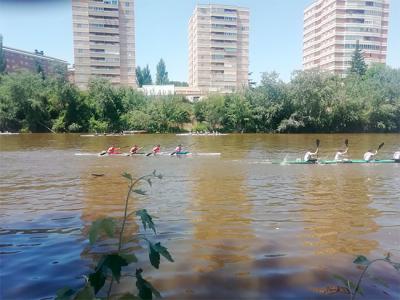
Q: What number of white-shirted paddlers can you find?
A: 4